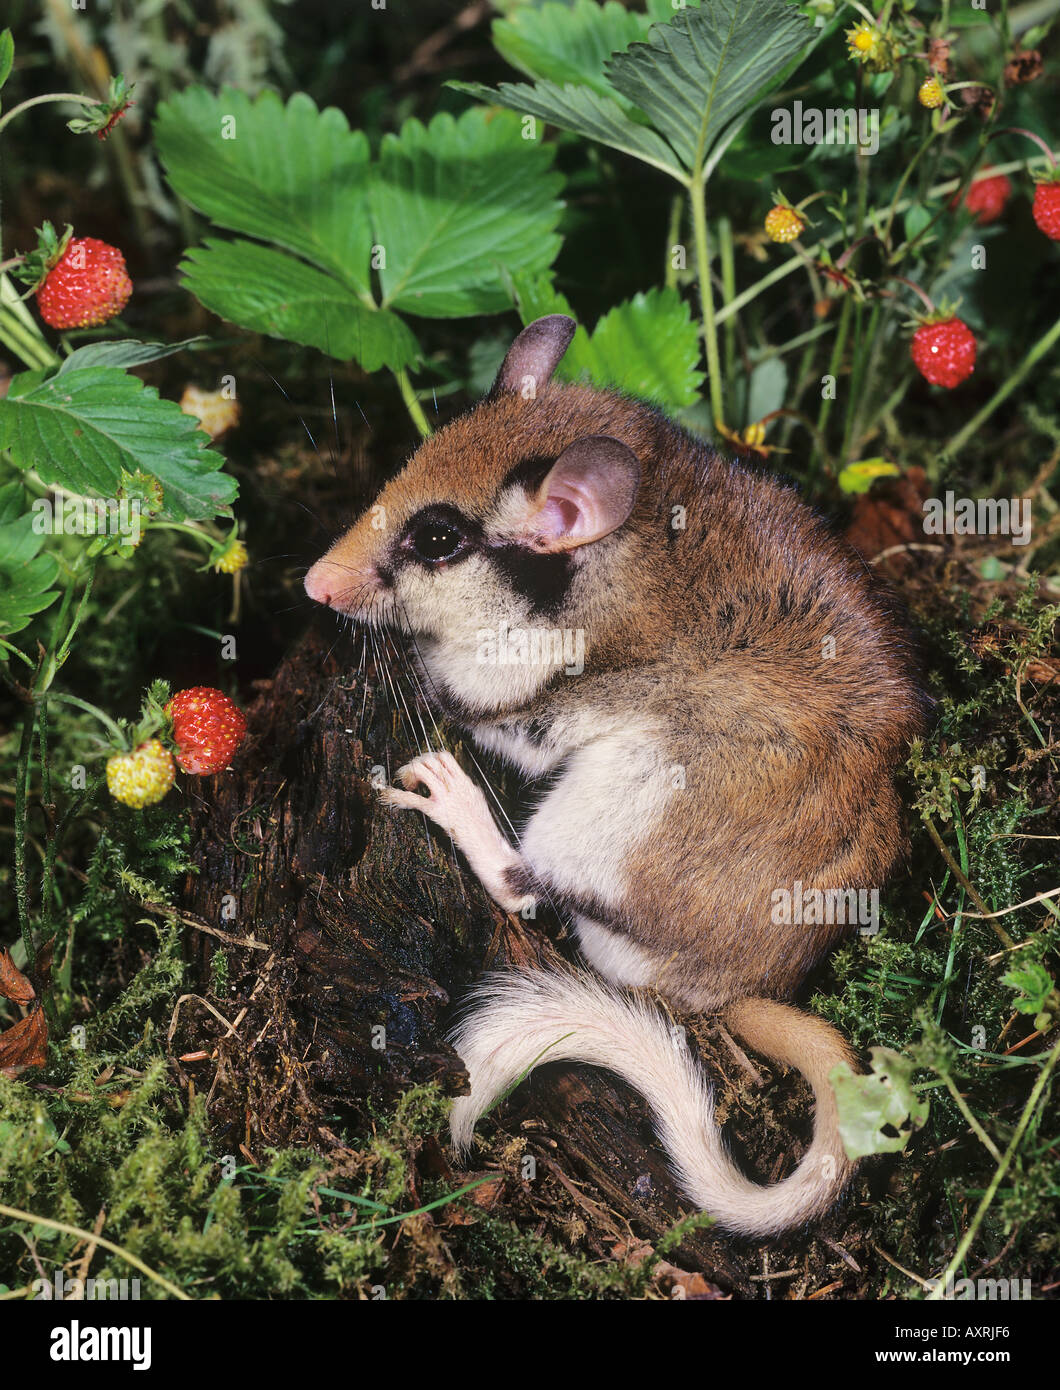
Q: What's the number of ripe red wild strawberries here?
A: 5